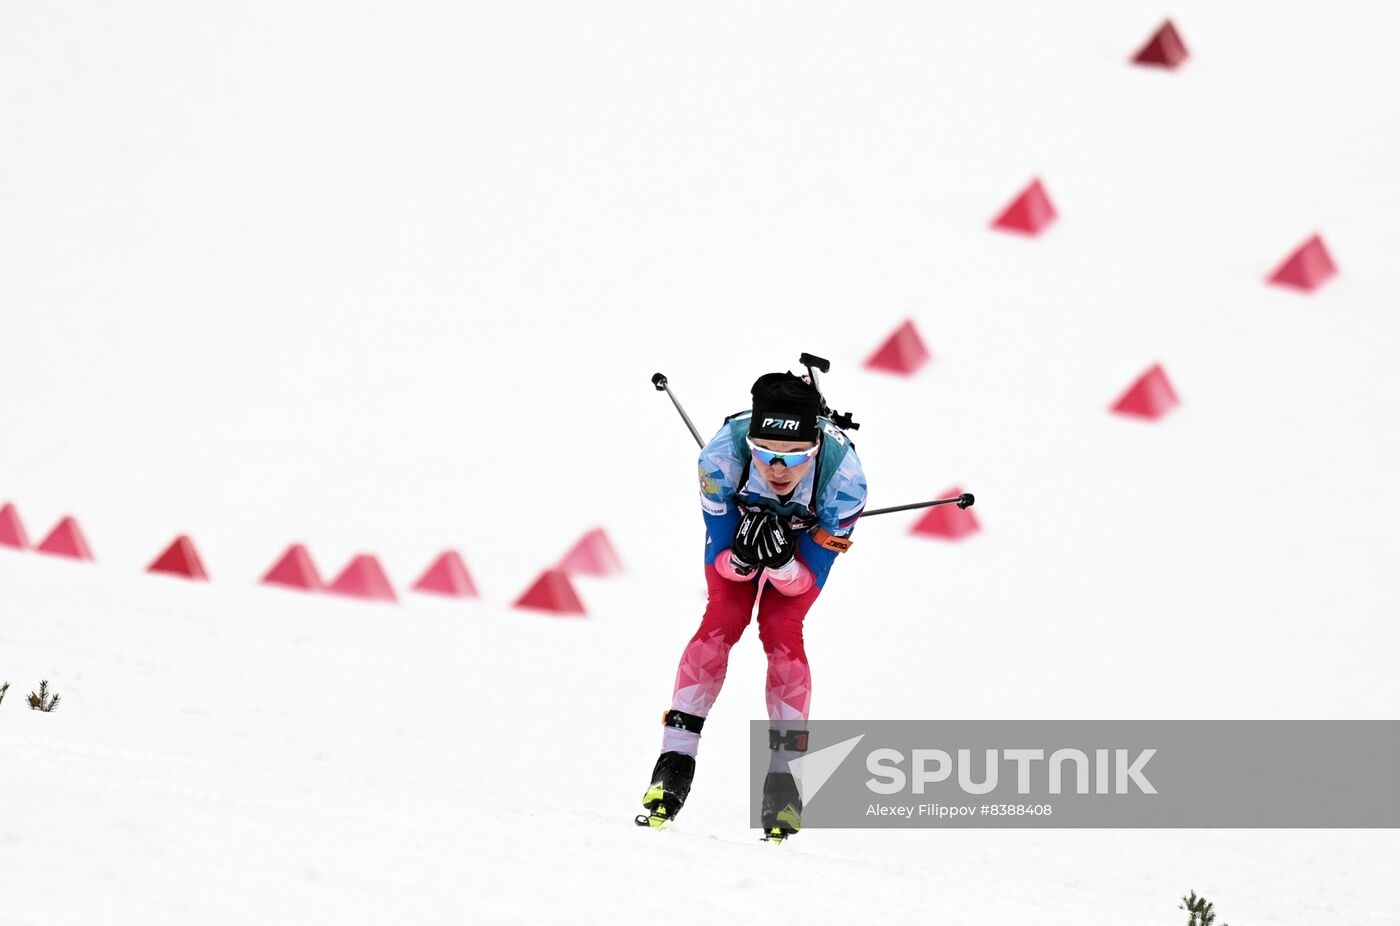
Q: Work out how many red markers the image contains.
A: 14